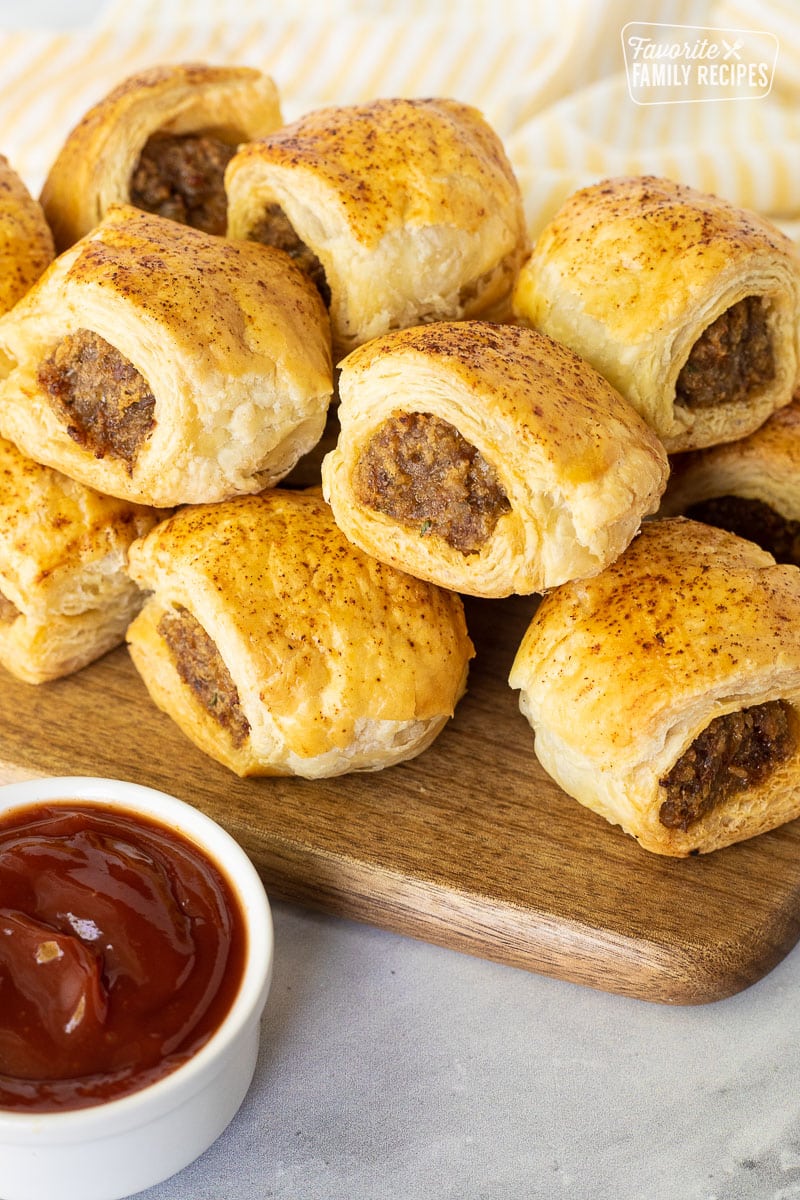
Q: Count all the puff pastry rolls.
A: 10